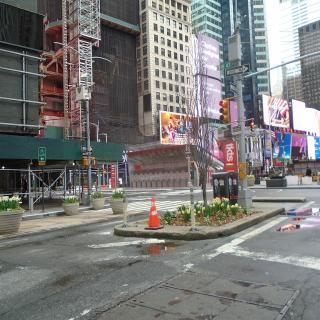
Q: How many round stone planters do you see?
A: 4